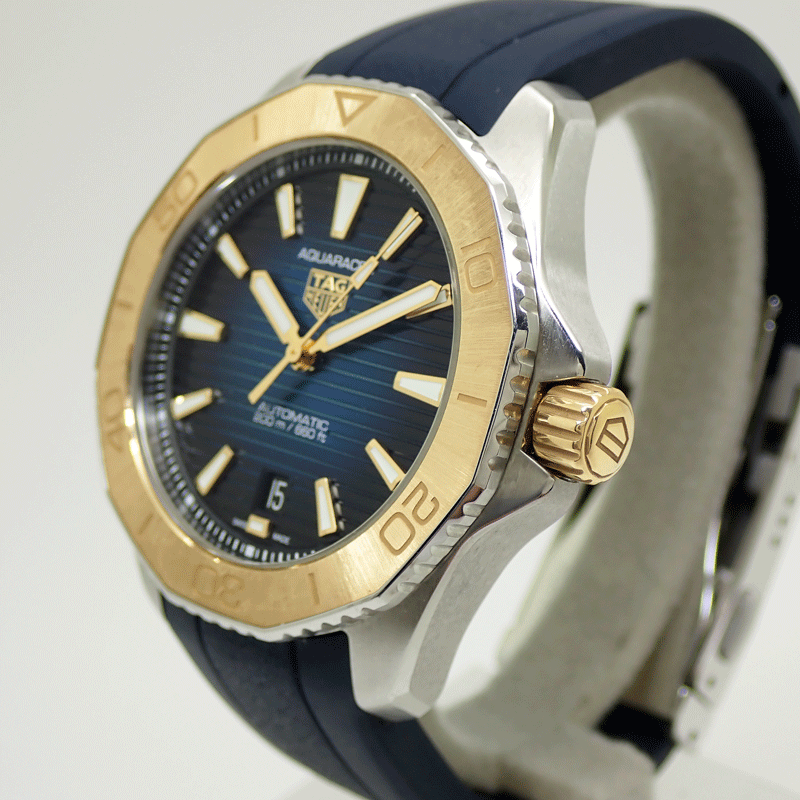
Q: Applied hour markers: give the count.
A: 12